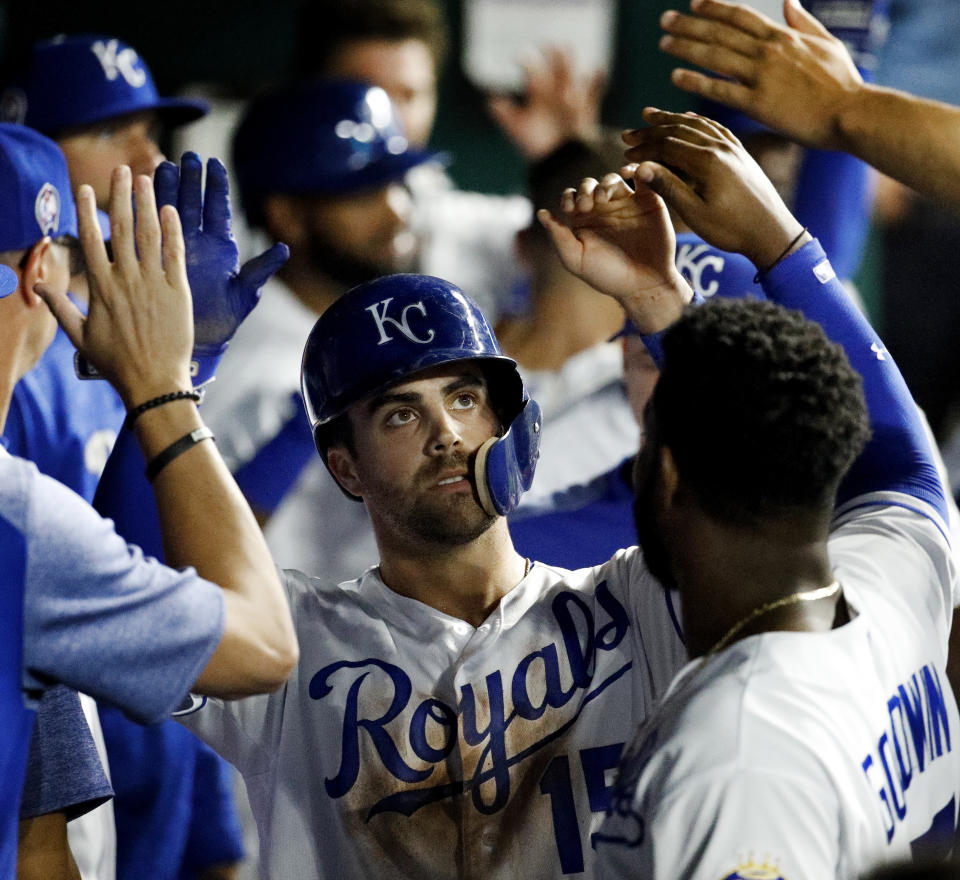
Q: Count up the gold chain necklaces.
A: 1